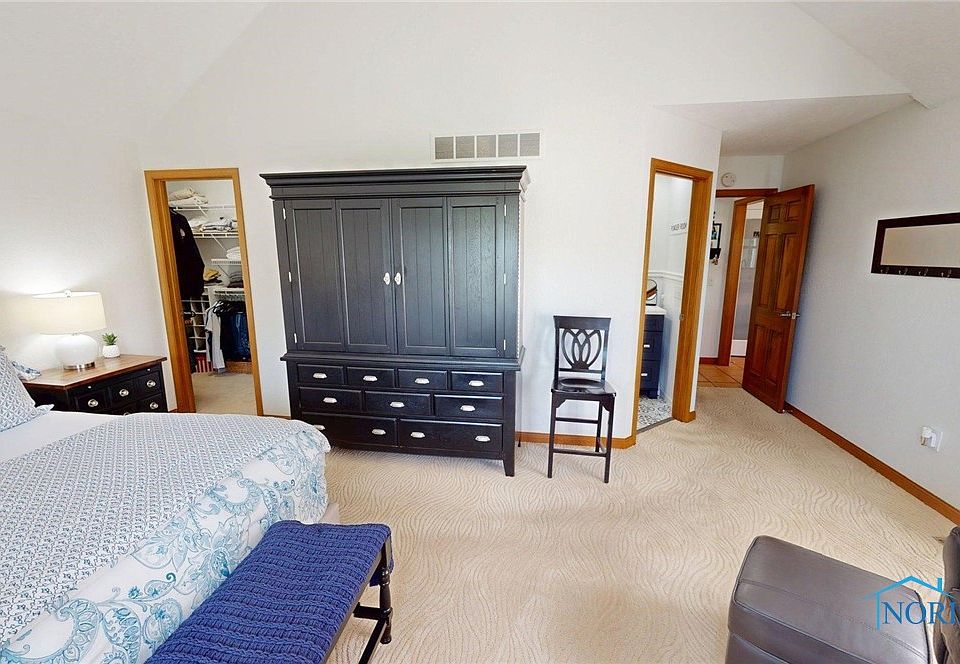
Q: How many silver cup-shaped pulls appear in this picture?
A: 11